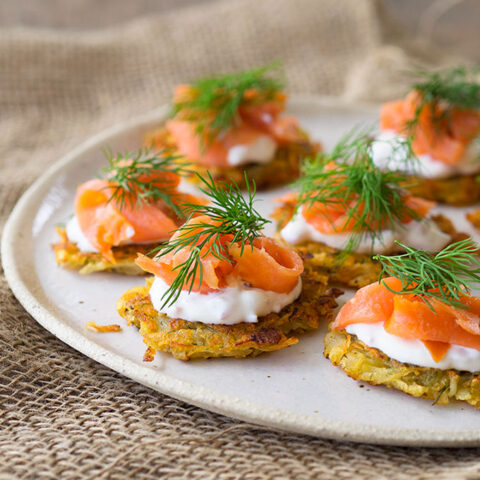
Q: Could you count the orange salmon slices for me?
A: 6